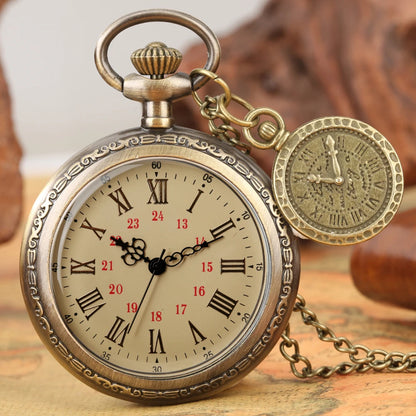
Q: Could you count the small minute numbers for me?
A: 12